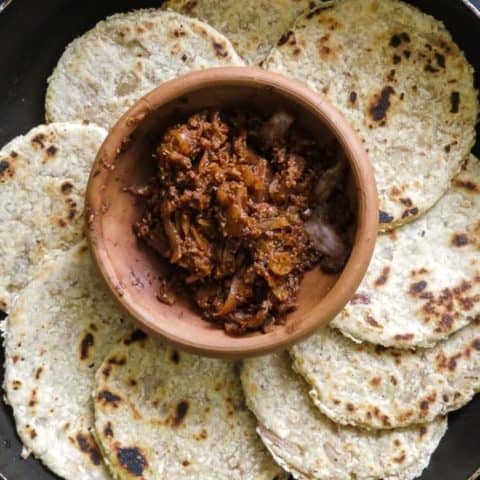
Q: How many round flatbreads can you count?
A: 9